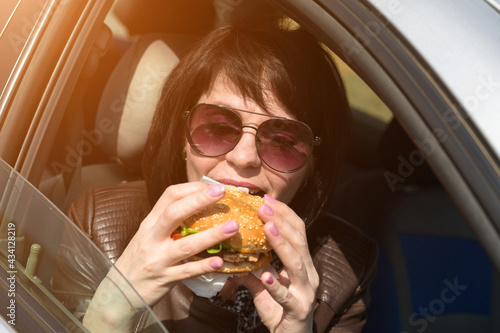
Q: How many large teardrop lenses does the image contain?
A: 2